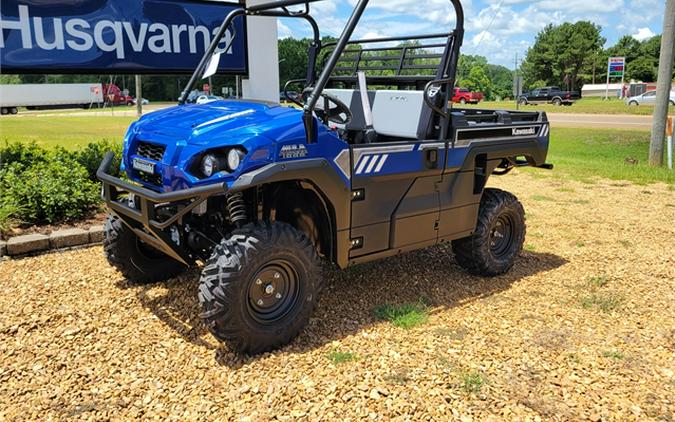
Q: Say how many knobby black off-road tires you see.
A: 3